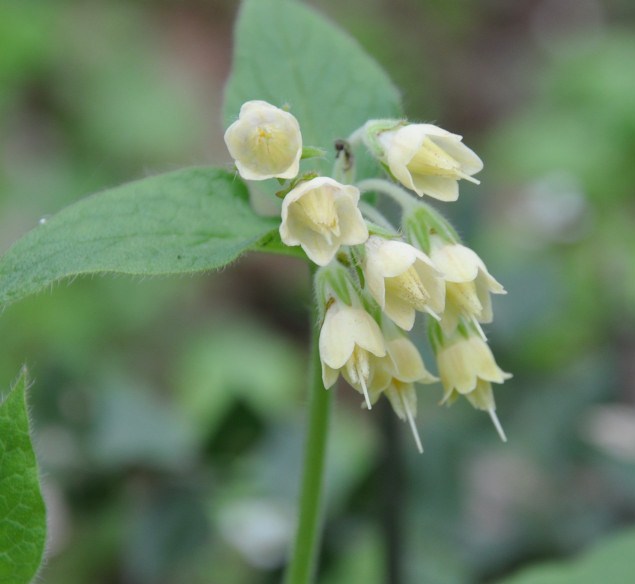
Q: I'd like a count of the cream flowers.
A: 8